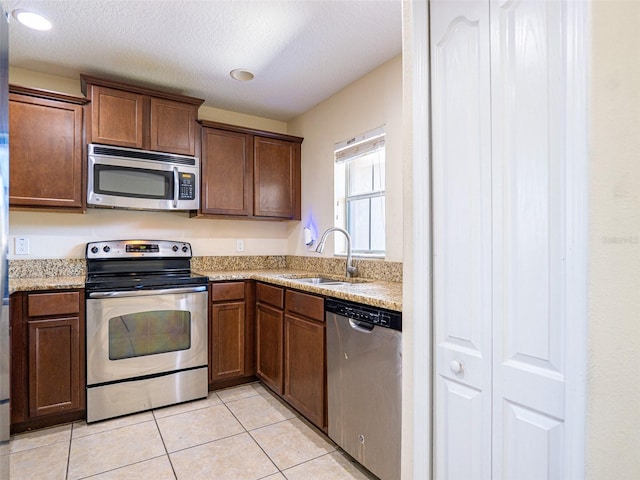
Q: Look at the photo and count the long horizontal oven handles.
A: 1